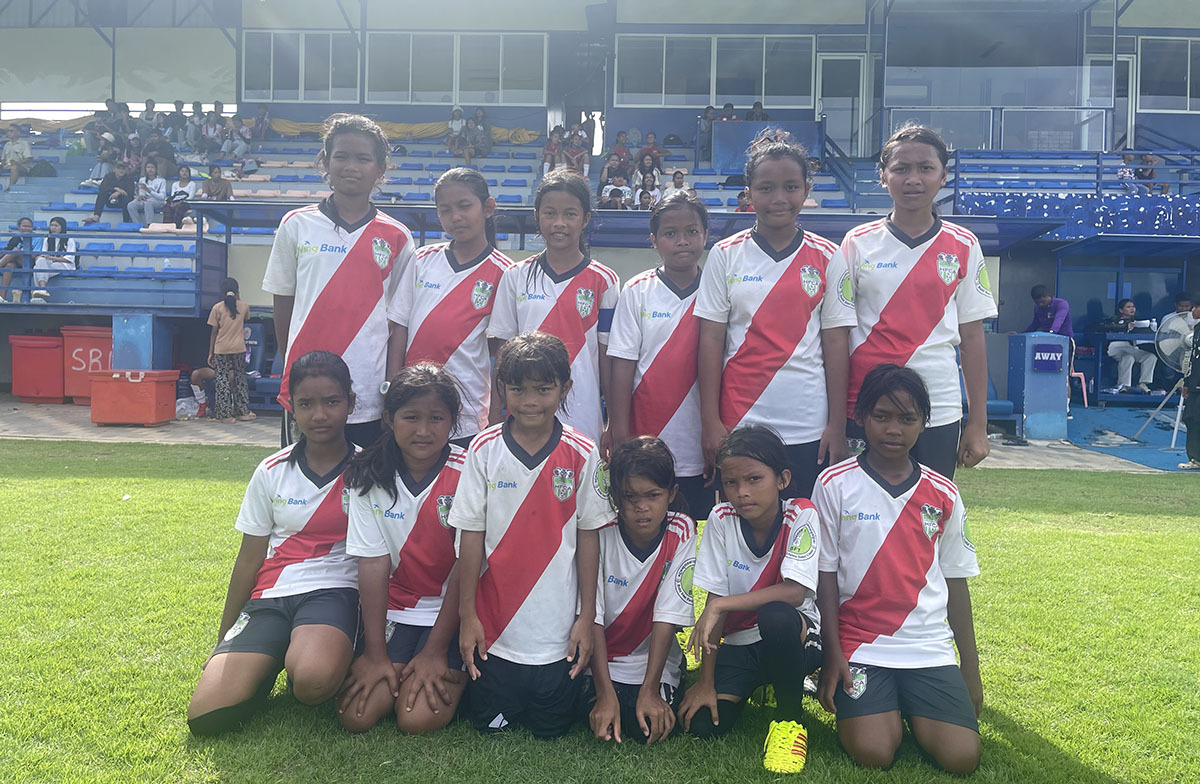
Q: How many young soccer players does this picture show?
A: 12